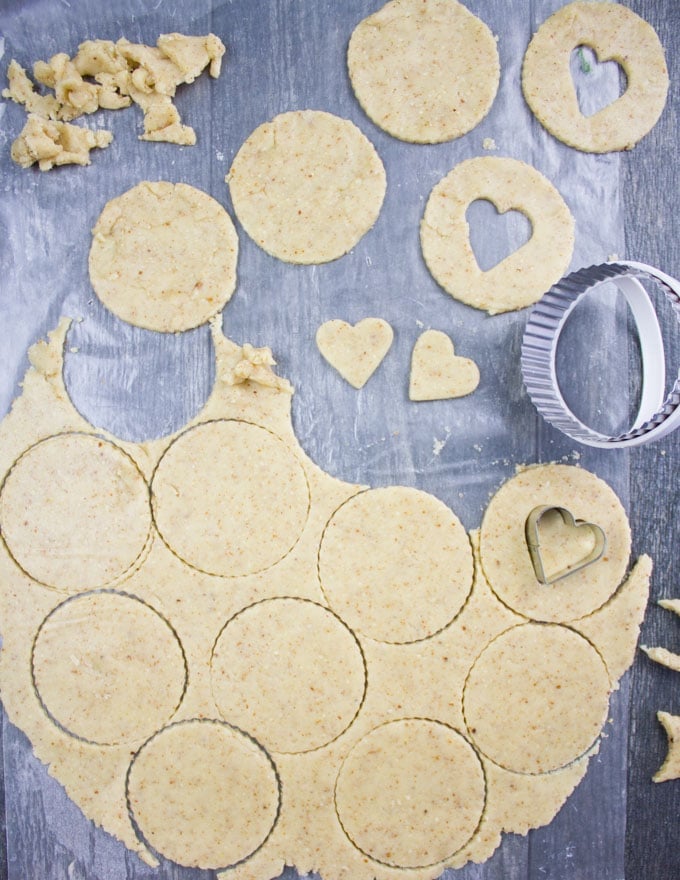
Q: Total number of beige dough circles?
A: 14